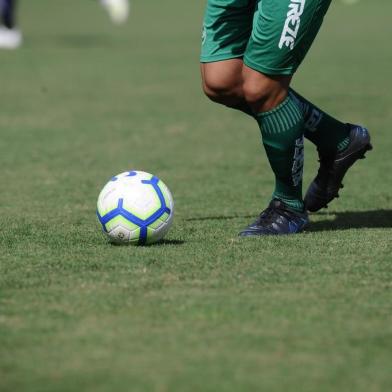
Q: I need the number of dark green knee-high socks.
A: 2